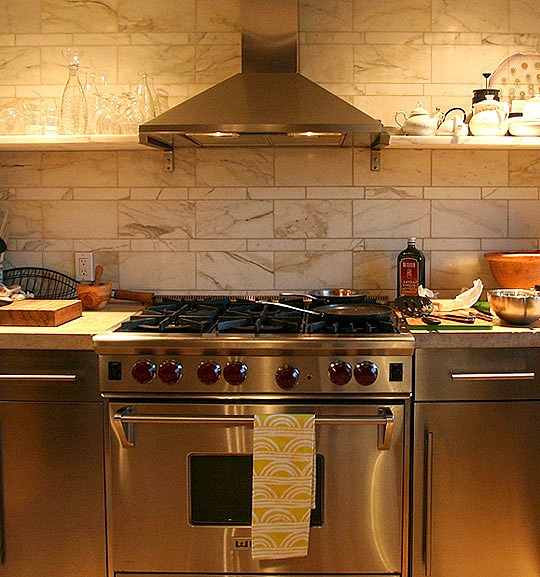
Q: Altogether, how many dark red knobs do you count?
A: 7